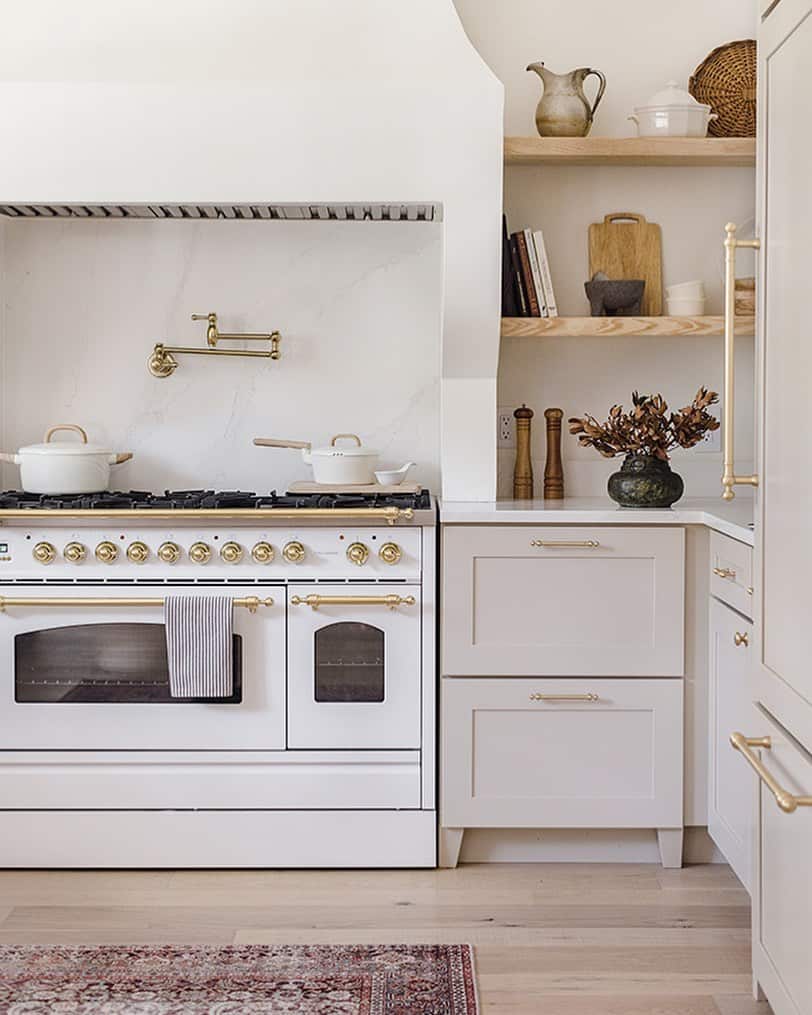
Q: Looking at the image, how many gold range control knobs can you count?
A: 11